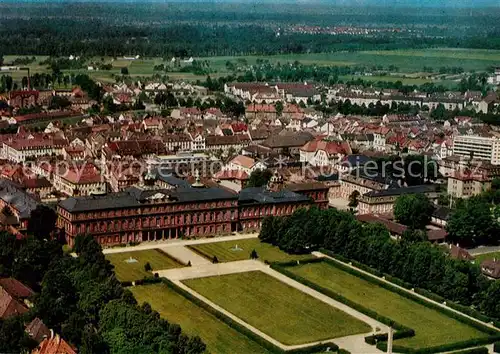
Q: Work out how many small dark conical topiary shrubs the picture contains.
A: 4